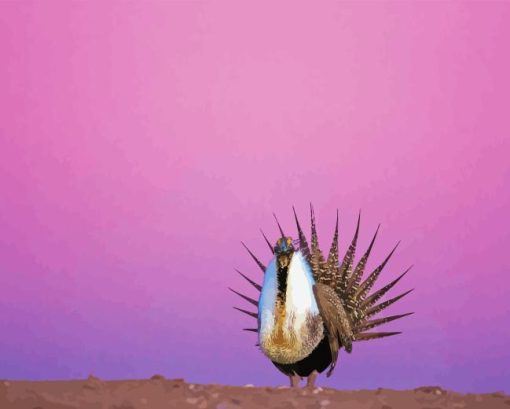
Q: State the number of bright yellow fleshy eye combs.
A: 2